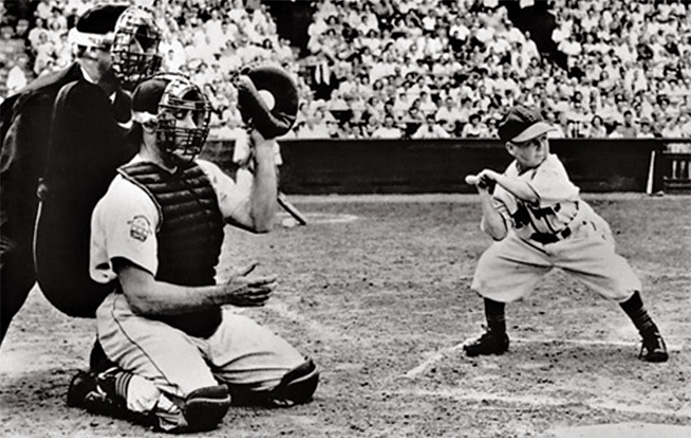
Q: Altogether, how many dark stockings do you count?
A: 2